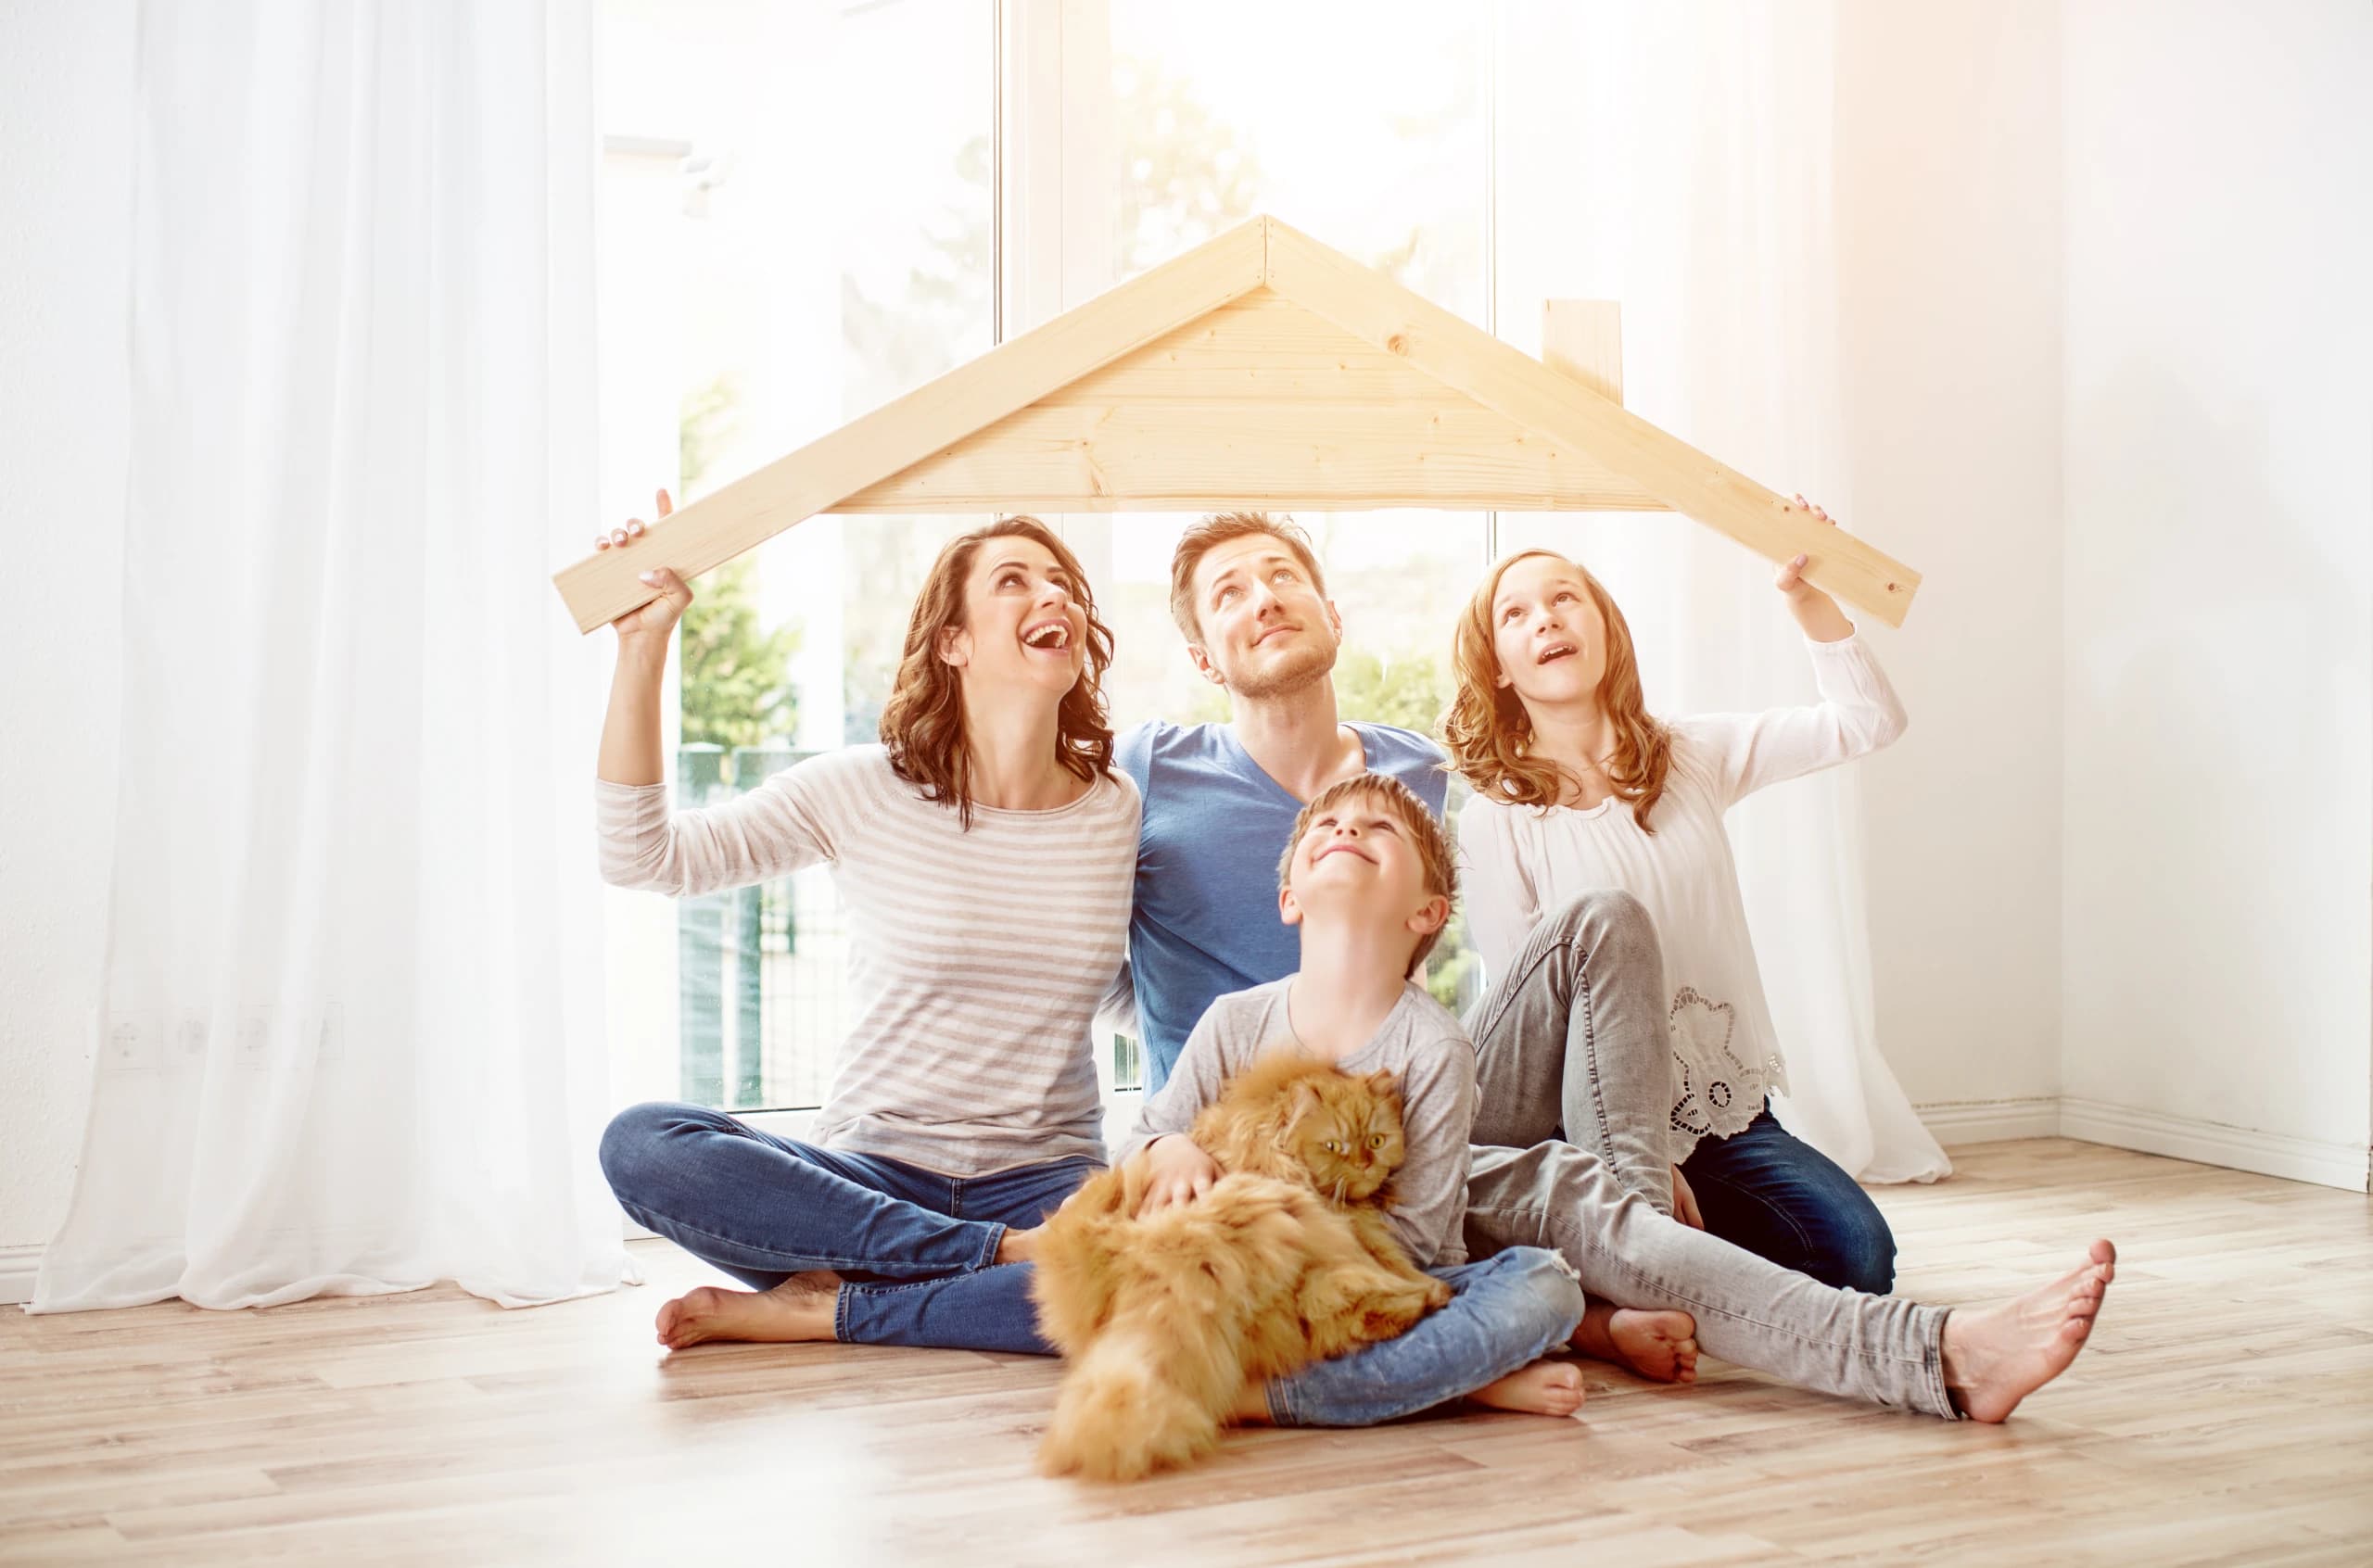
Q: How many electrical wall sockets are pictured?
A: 4